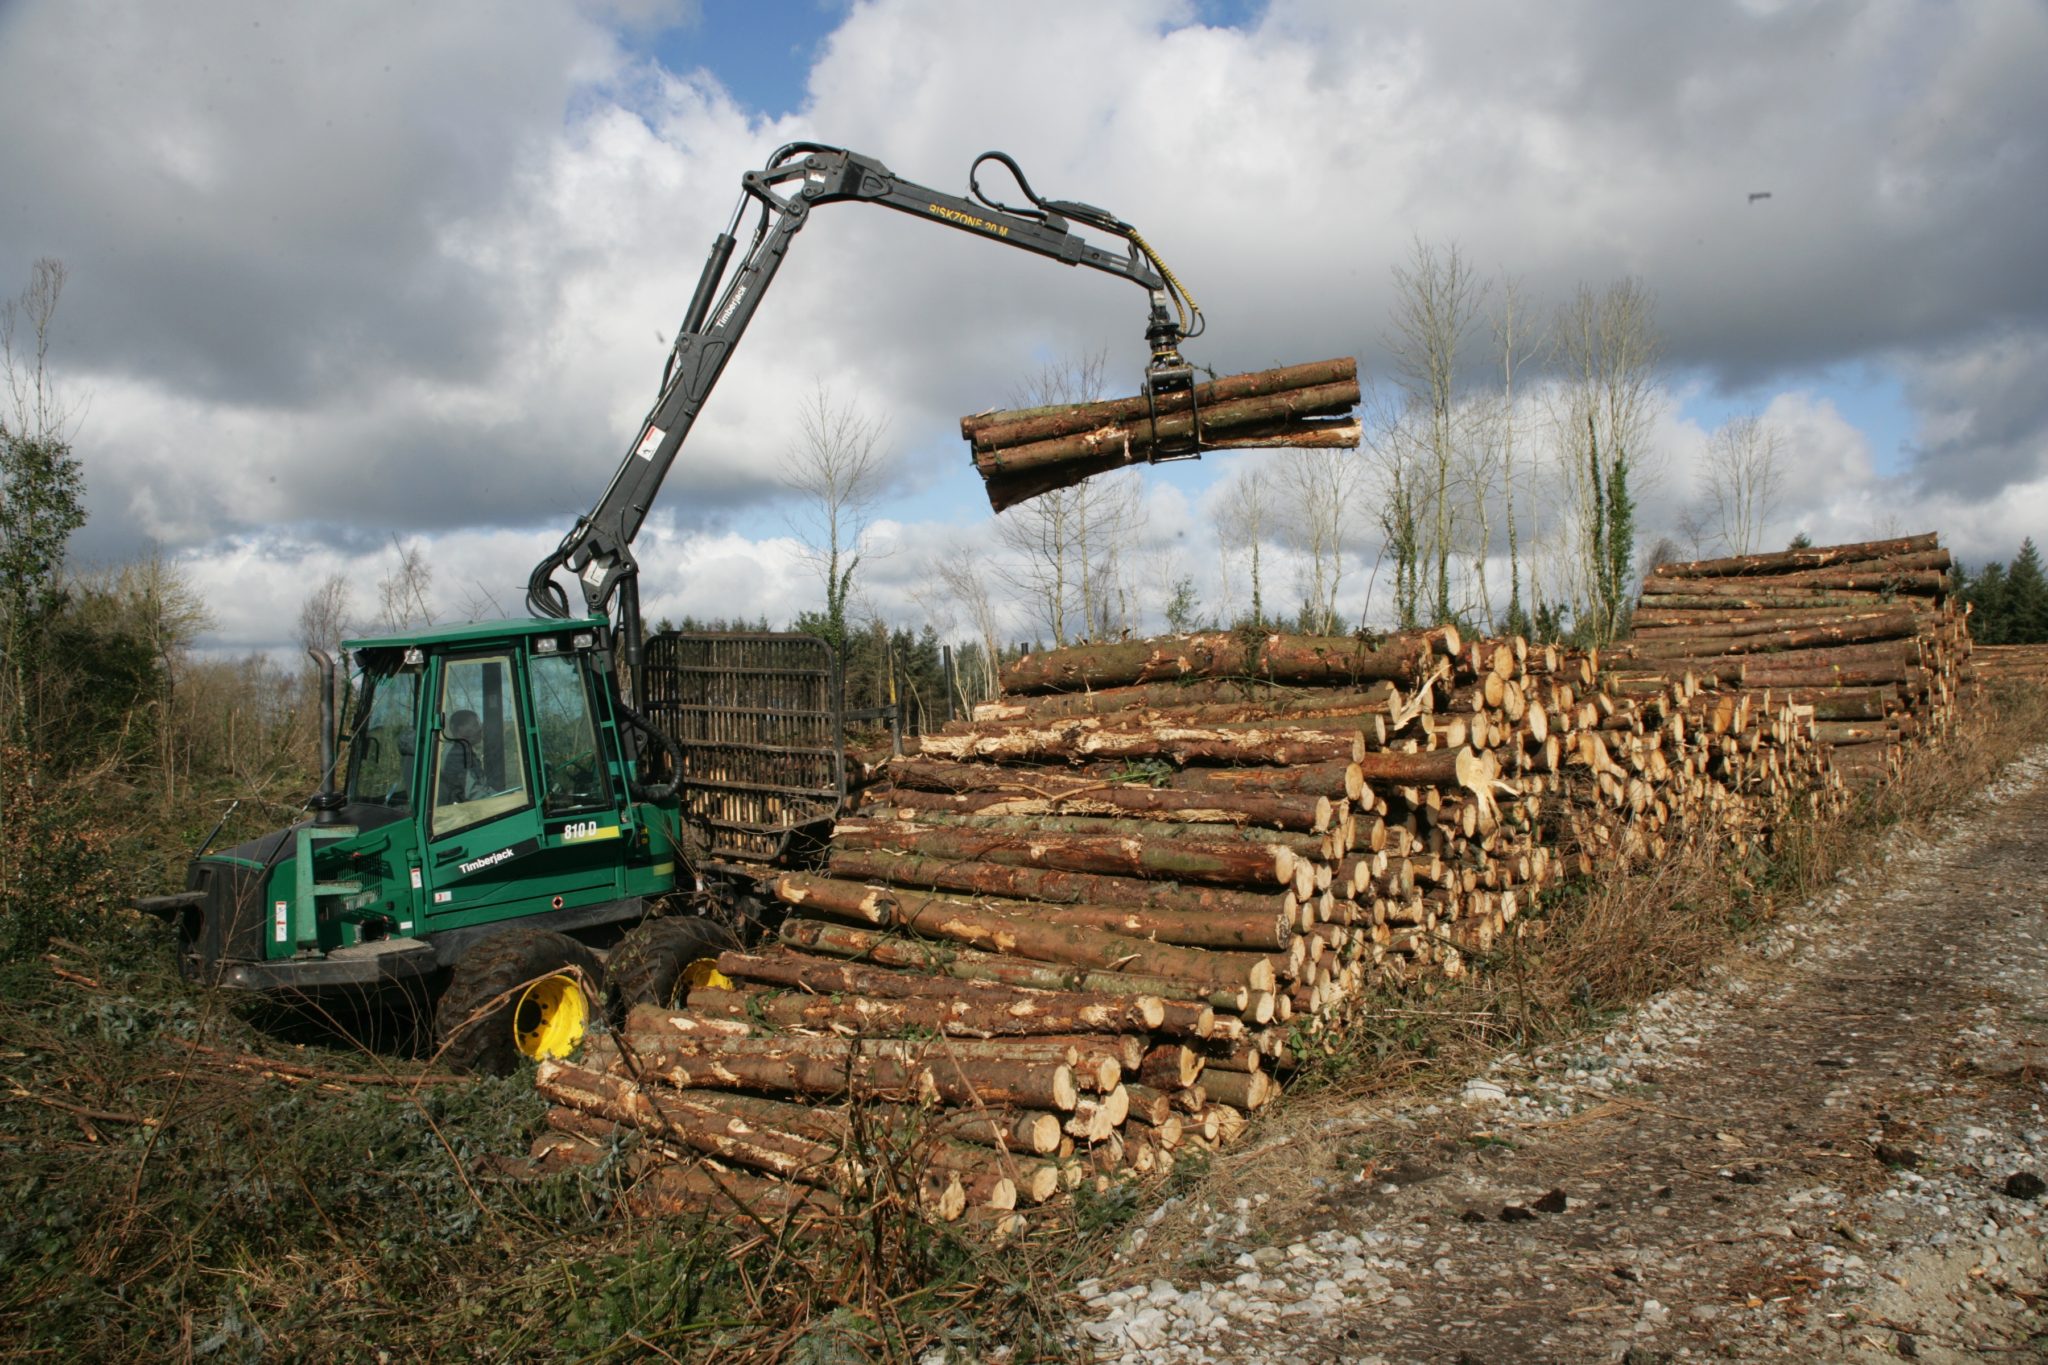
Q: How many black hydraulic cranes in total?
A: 1